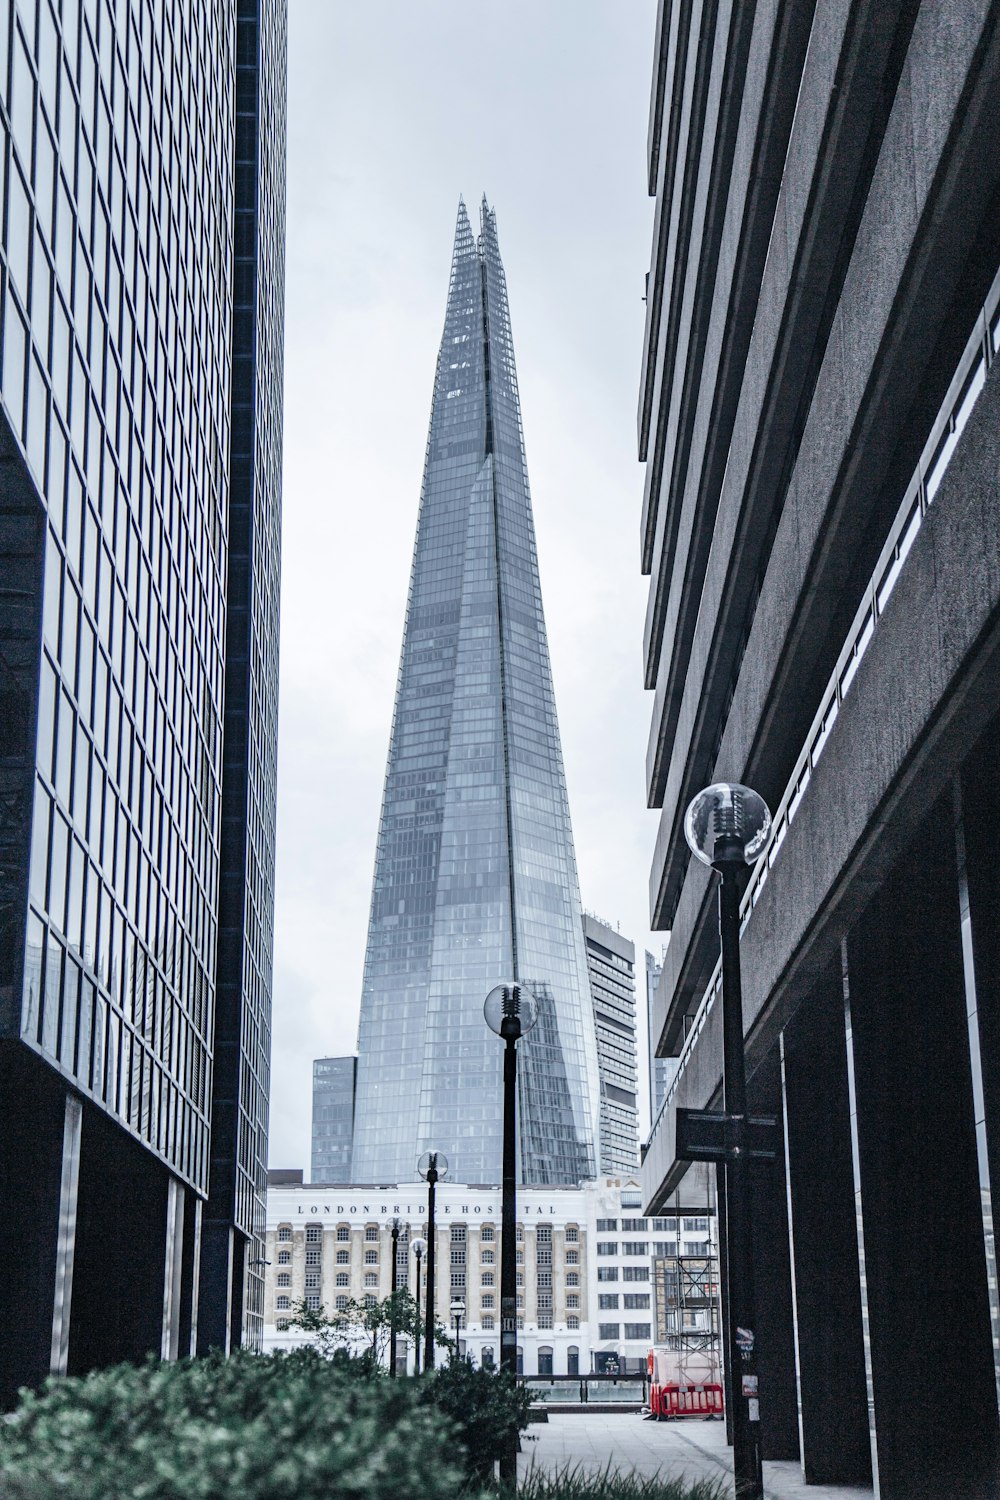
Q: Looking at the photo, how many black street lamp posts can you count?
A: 6